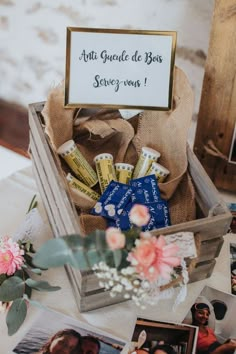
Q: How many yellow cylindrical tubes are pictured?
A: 6